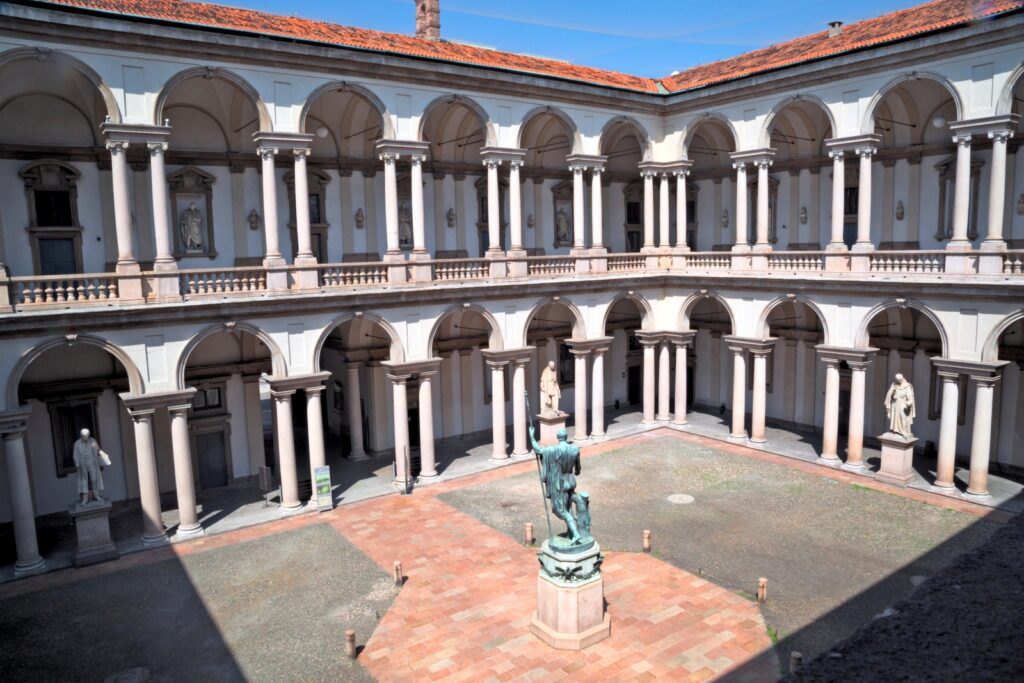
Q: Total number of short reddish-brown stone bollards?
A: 6